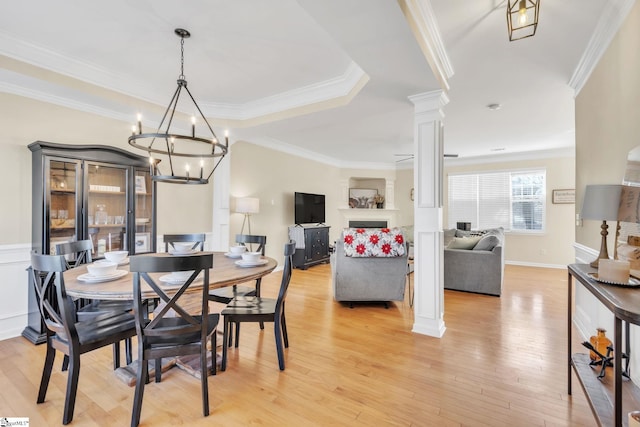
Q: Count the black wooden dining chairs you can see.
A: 6